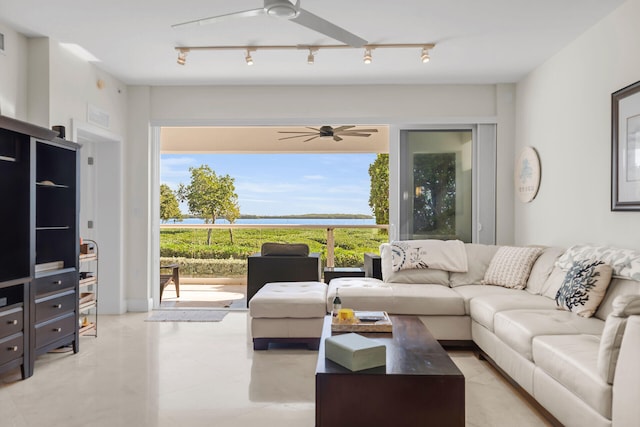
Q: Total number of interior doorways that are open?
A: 1